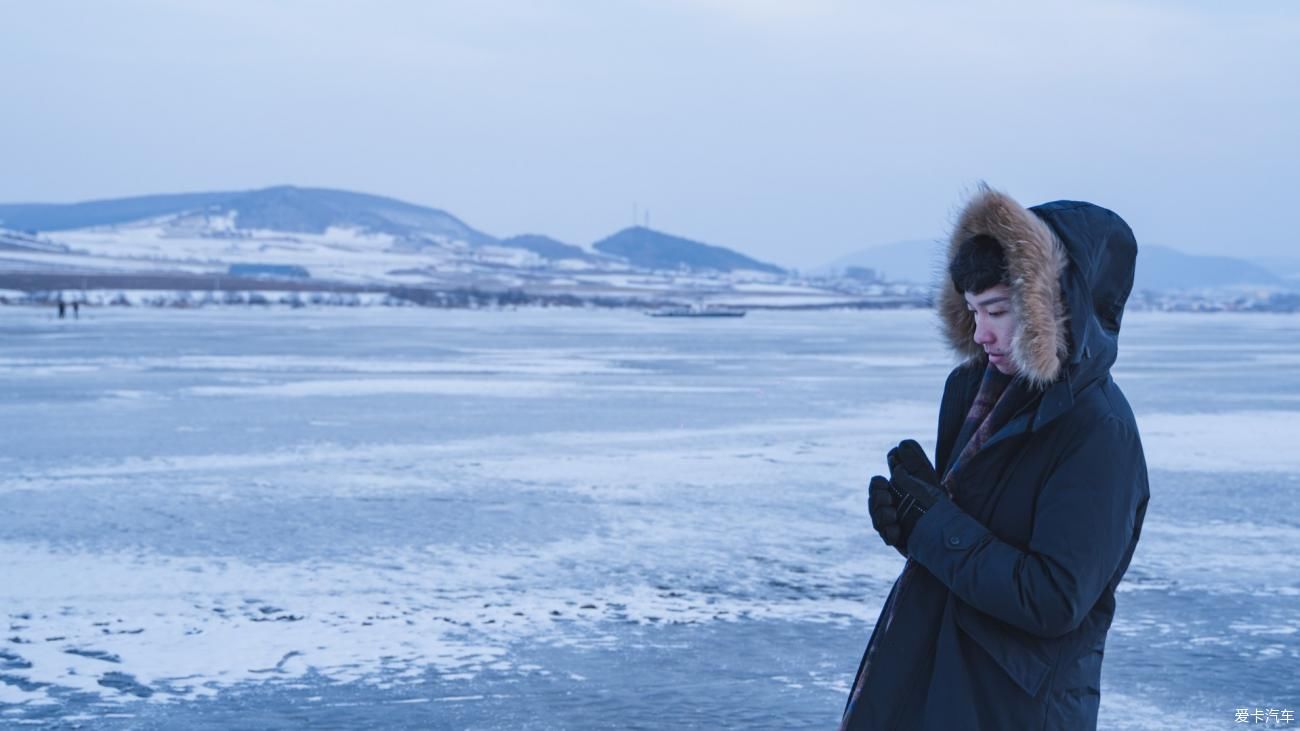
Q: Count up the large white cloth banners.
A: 0